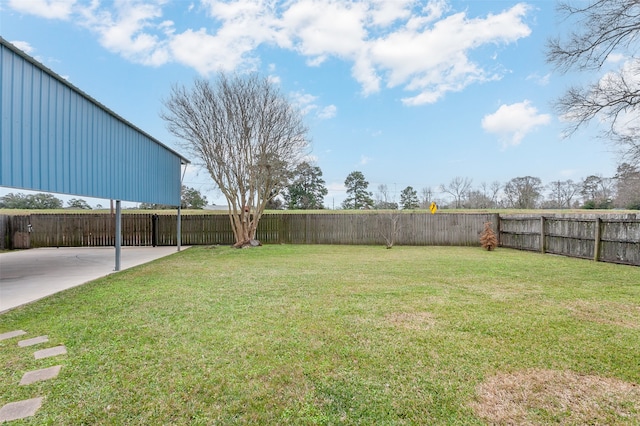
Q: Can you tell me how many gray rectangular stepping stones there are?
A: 5